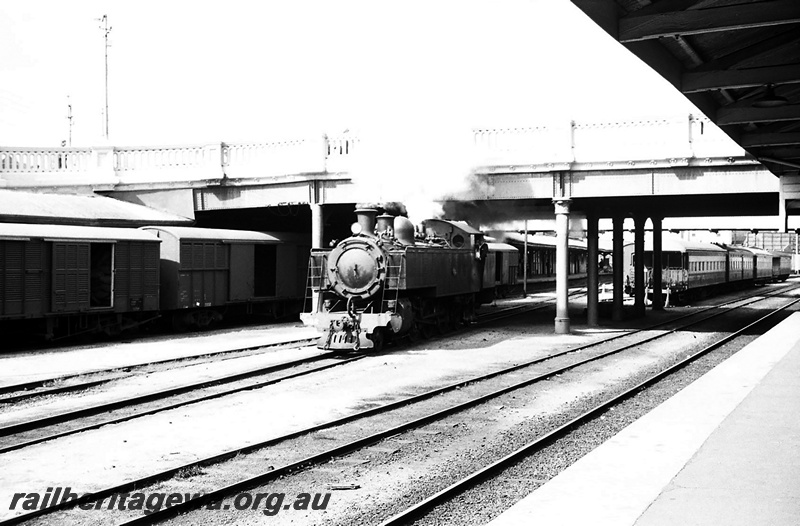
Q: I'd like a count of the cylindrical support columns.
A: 6